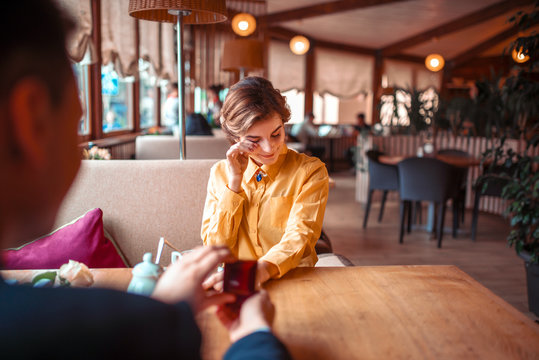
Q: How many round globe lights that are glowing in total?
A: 4